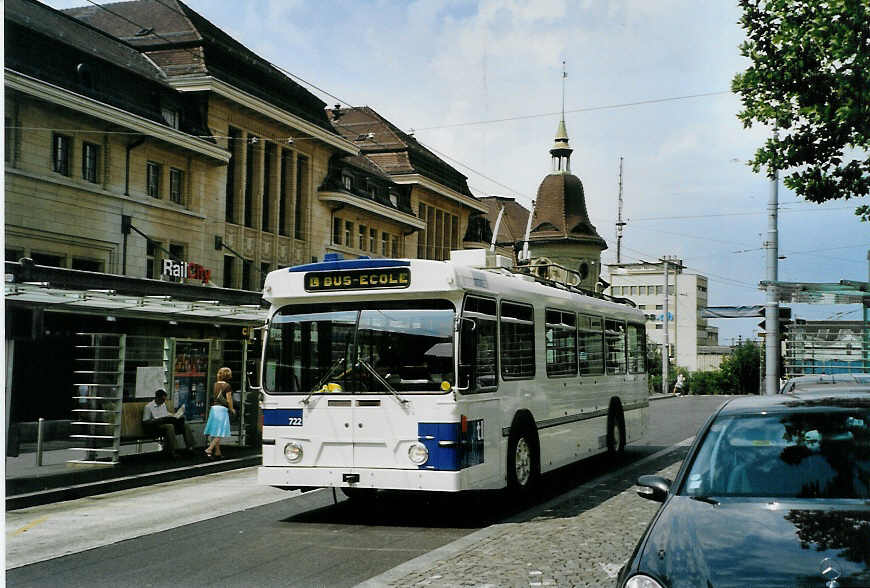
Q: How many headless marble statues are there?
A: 0